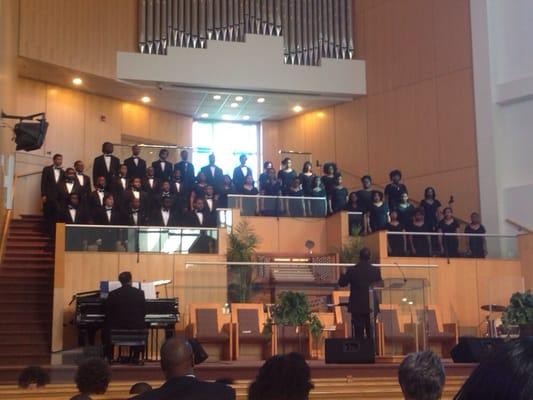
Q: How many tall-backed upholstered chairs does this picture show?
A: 6